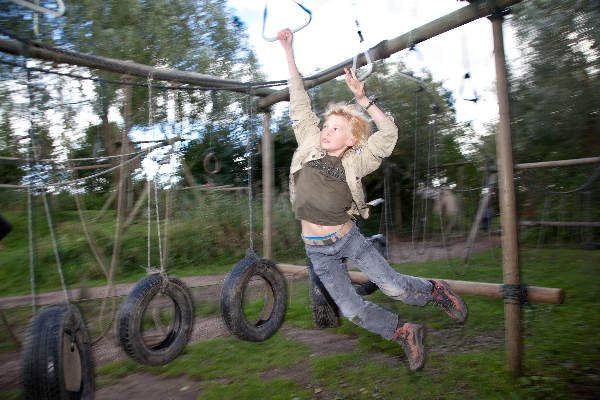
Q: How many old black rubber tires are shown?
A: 5